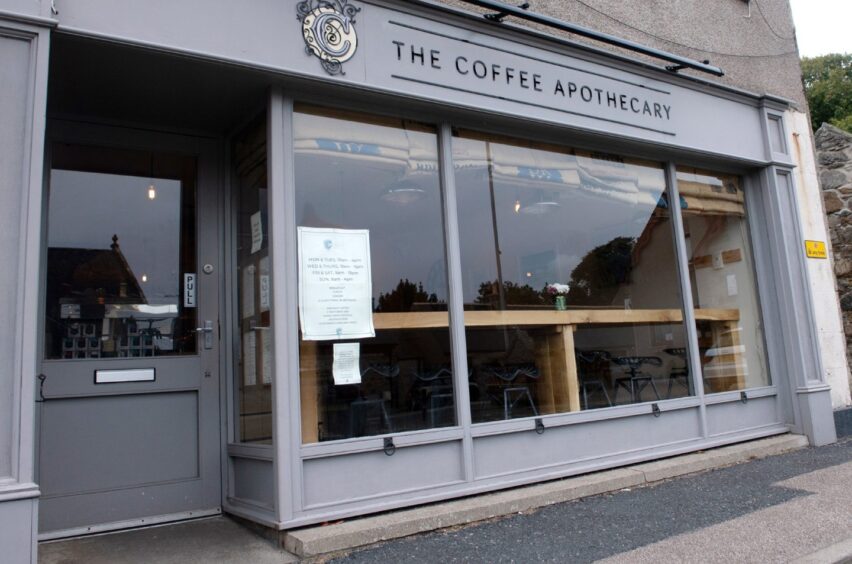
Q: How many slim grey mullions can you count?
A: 2